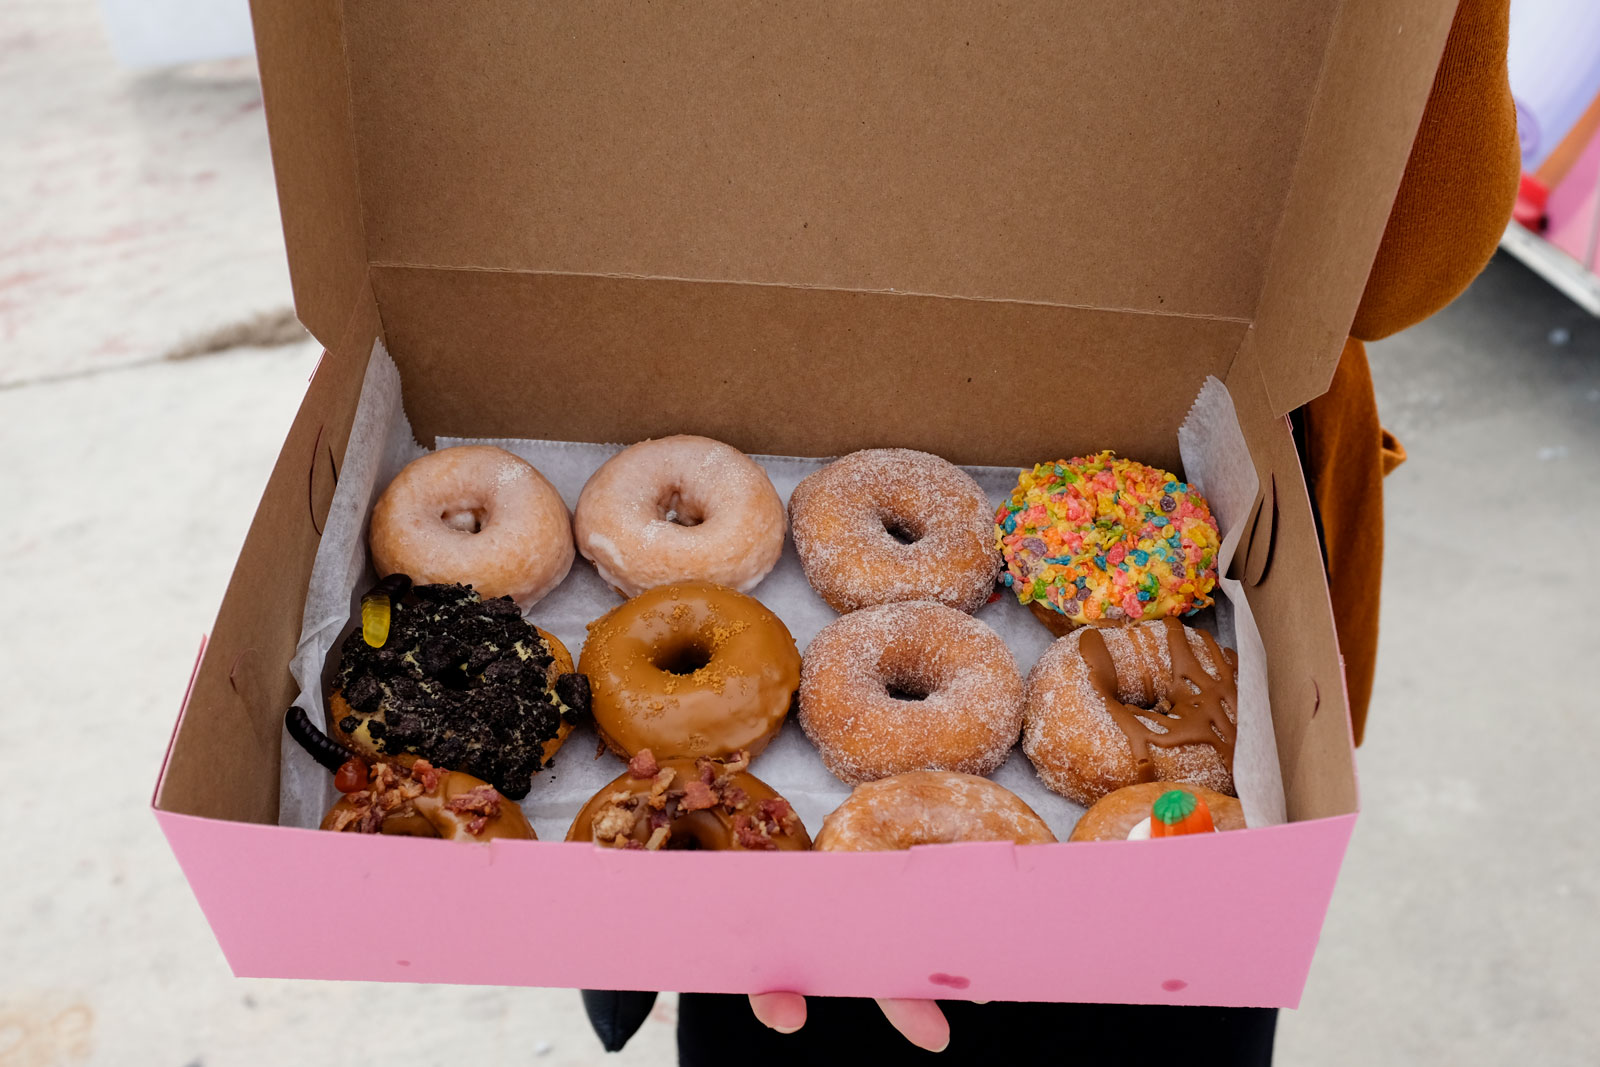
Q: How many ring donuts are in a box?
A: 12